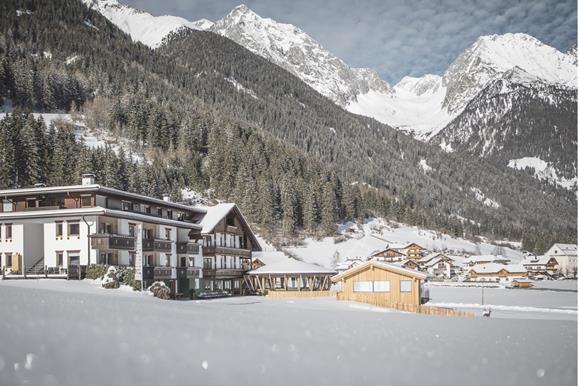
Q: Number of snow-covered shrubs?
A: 2